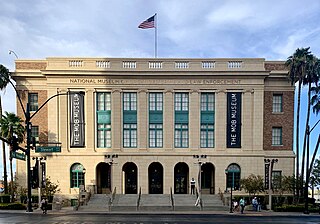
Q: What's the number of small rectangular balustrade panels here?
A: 7